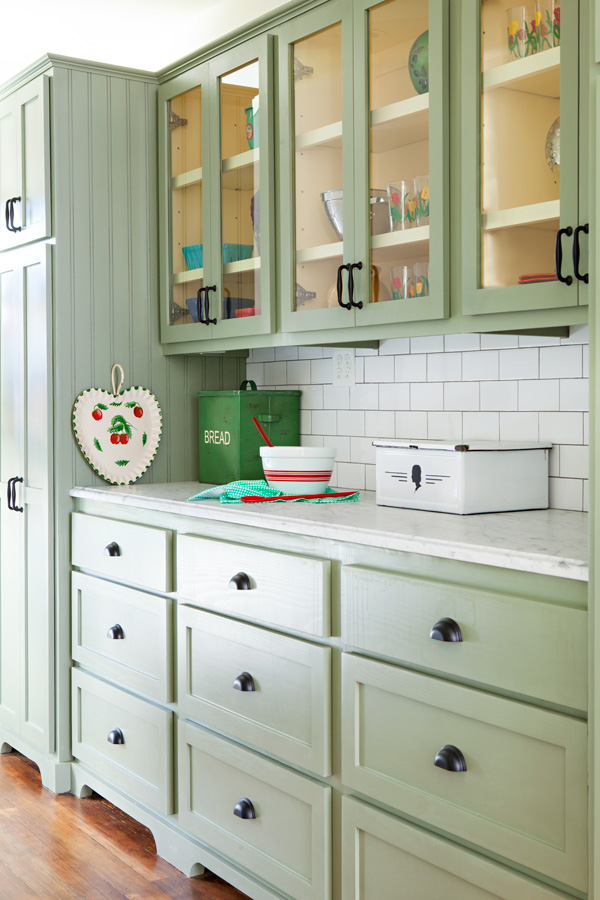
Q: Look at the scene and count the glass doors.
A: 5